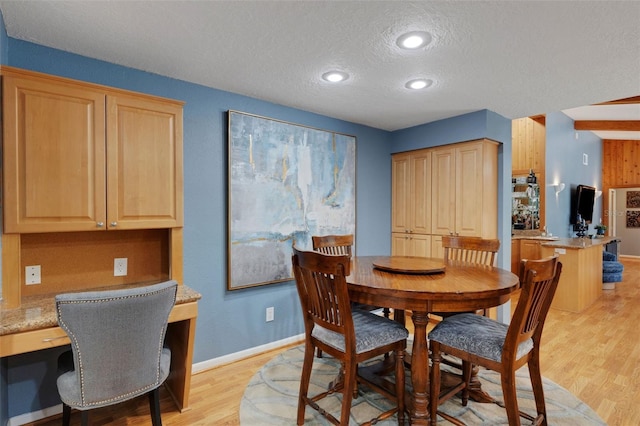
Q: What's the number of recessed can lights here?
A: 3